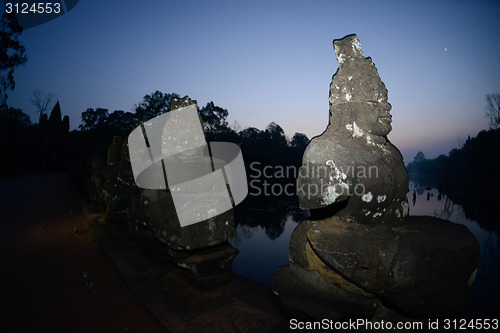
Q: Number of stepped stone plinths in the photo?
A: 1